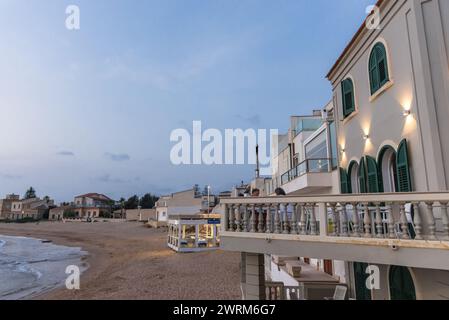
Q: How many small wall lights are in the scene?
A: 3